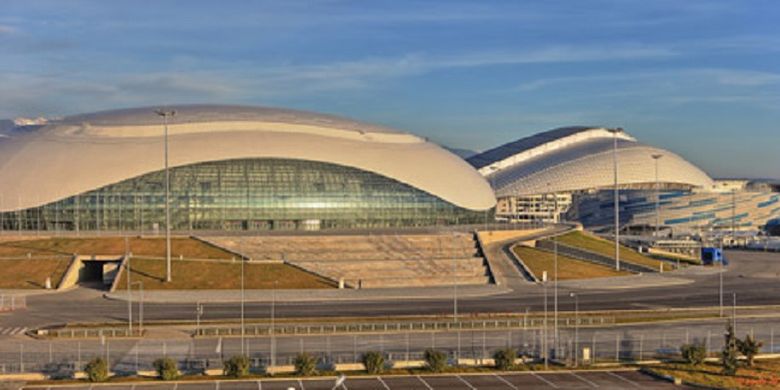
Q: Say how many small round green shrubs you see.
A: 8